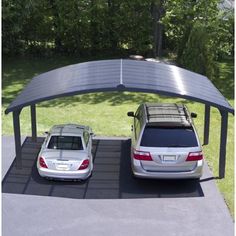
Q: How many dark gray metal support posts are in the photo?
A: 4